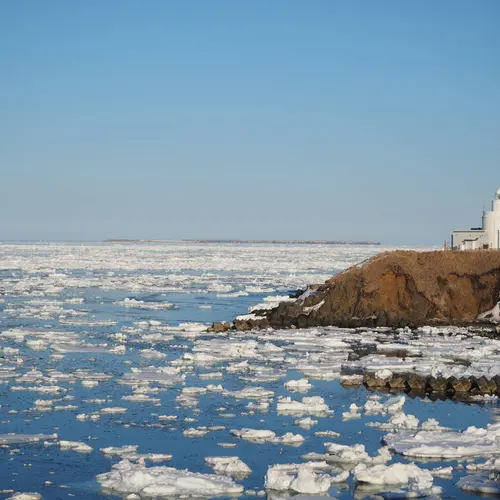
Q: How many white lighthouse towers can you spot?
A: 1